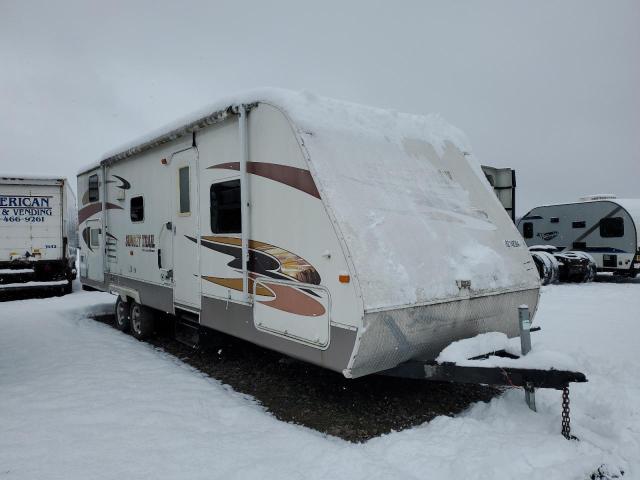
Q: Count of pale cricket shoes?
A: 0